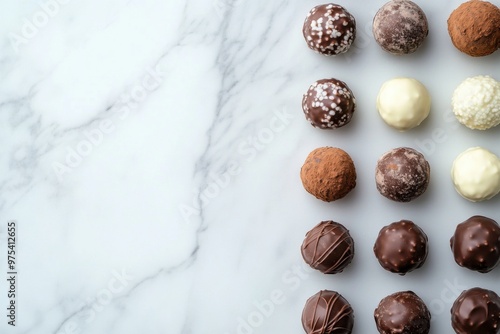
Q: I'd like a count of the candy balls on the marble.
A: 15